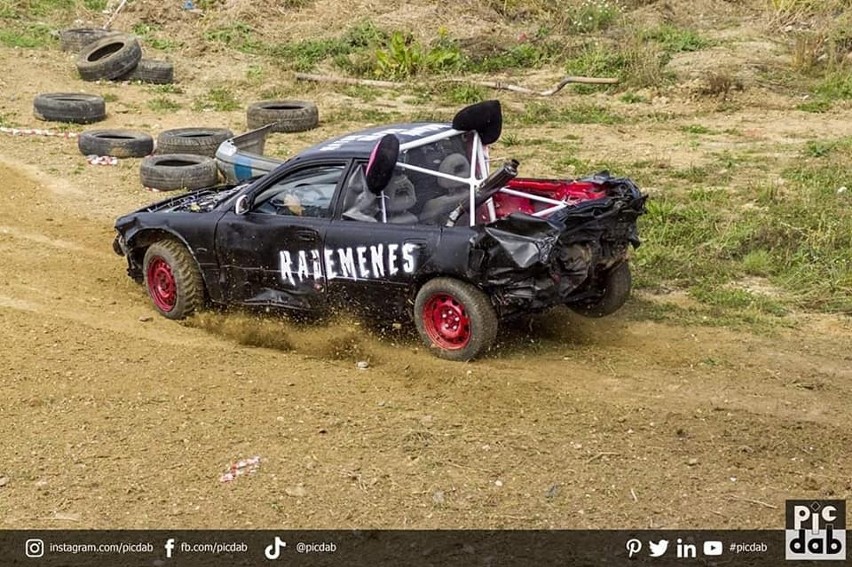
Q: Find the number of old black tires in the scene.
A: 8